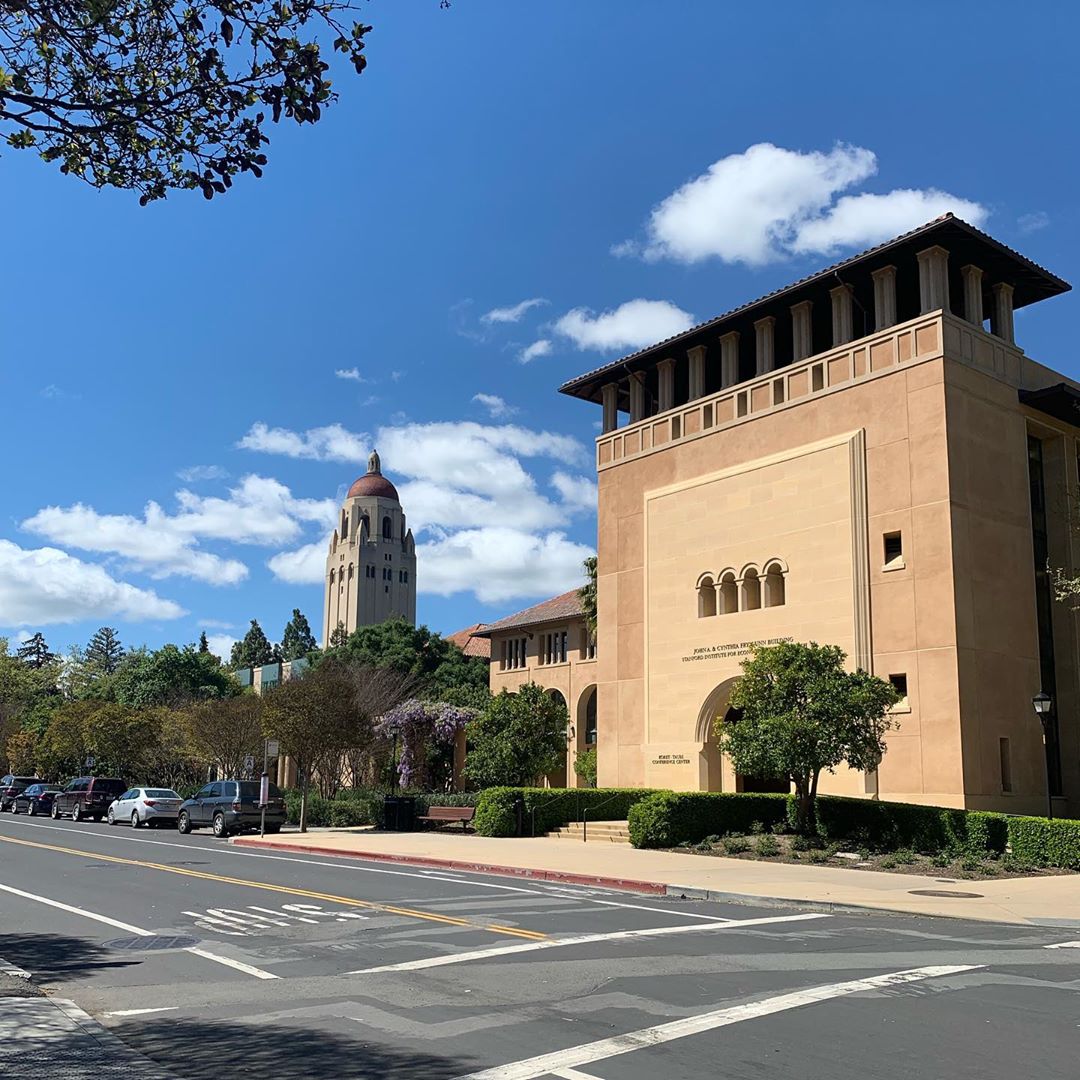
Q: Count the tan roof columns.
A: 12